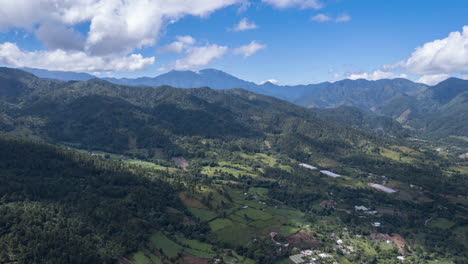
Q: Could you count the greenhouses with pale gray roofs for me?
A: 3